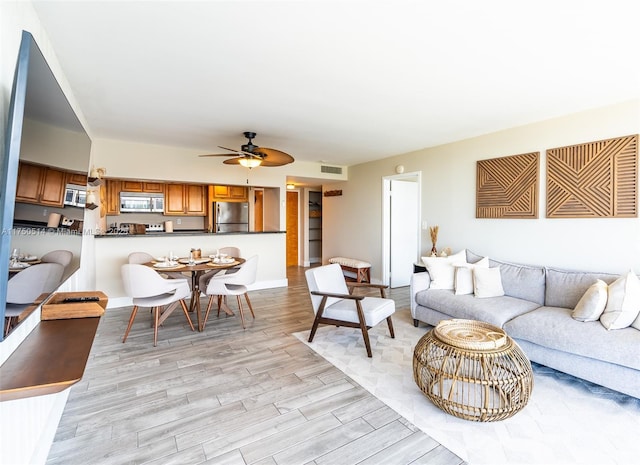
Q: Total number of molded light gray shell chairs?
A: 4